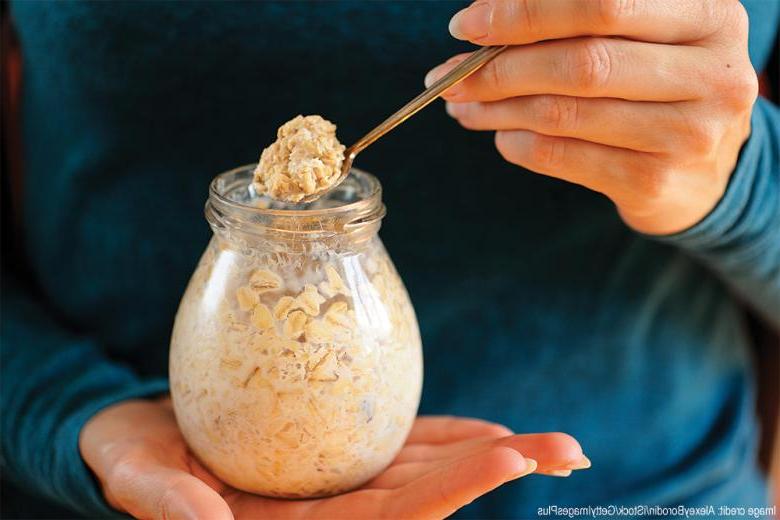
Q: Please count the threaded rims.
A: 1